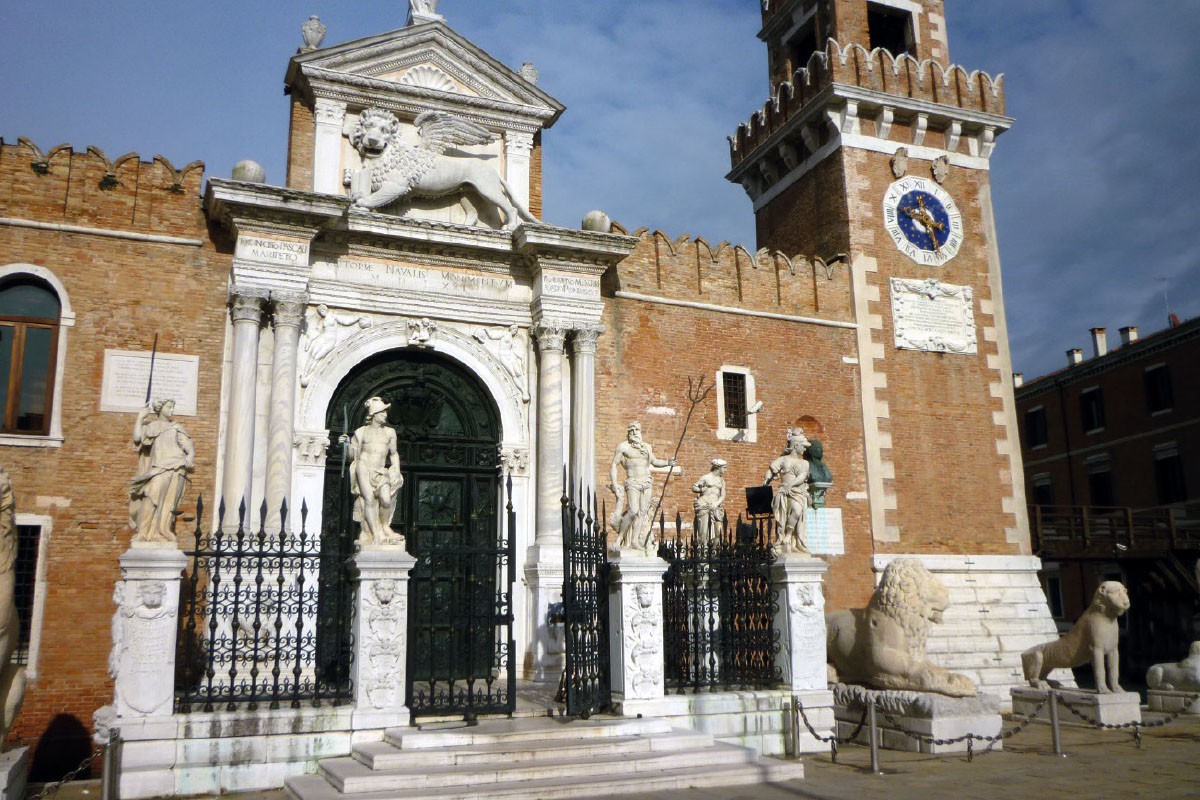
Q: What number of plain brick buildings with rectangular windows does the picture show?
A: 1